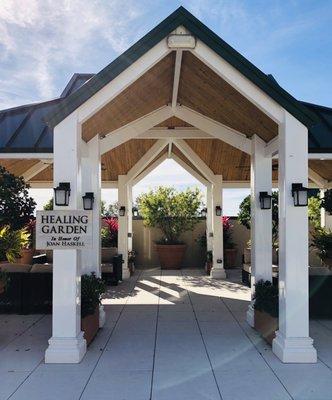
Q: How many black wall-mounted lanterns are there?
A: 6